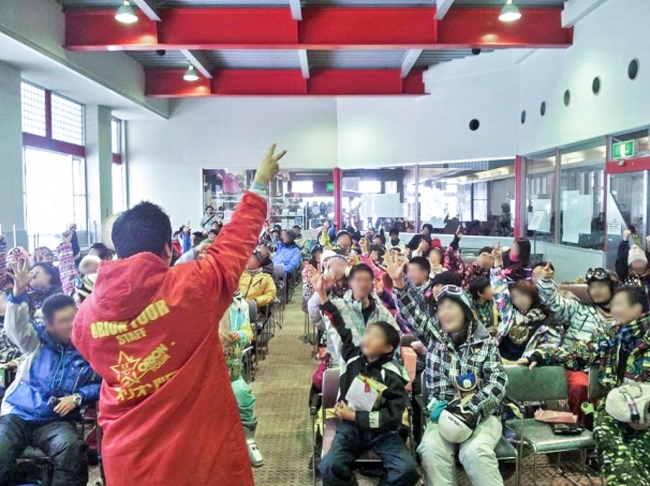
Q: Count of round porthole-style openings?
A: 6